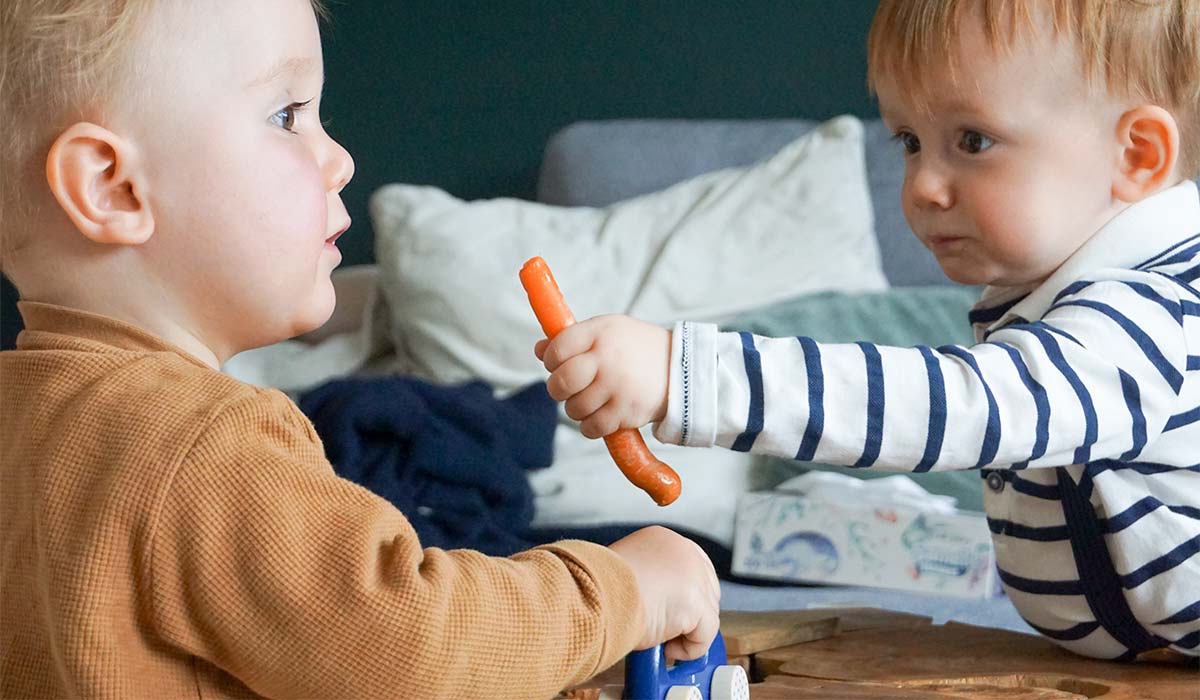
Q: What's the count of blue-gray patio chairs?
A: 0